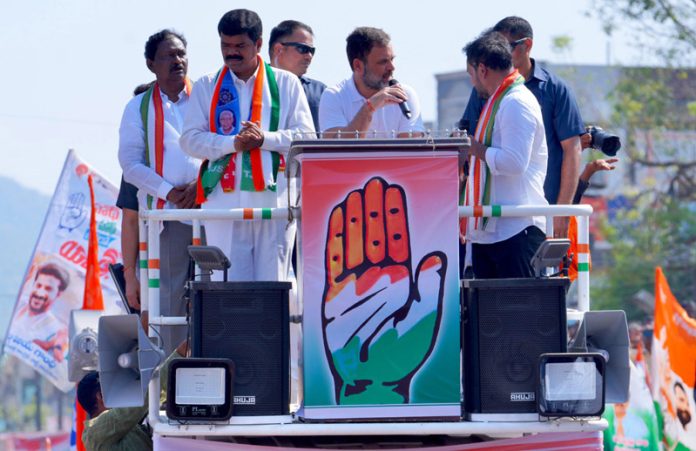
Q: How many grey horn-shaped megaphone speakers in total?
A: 3